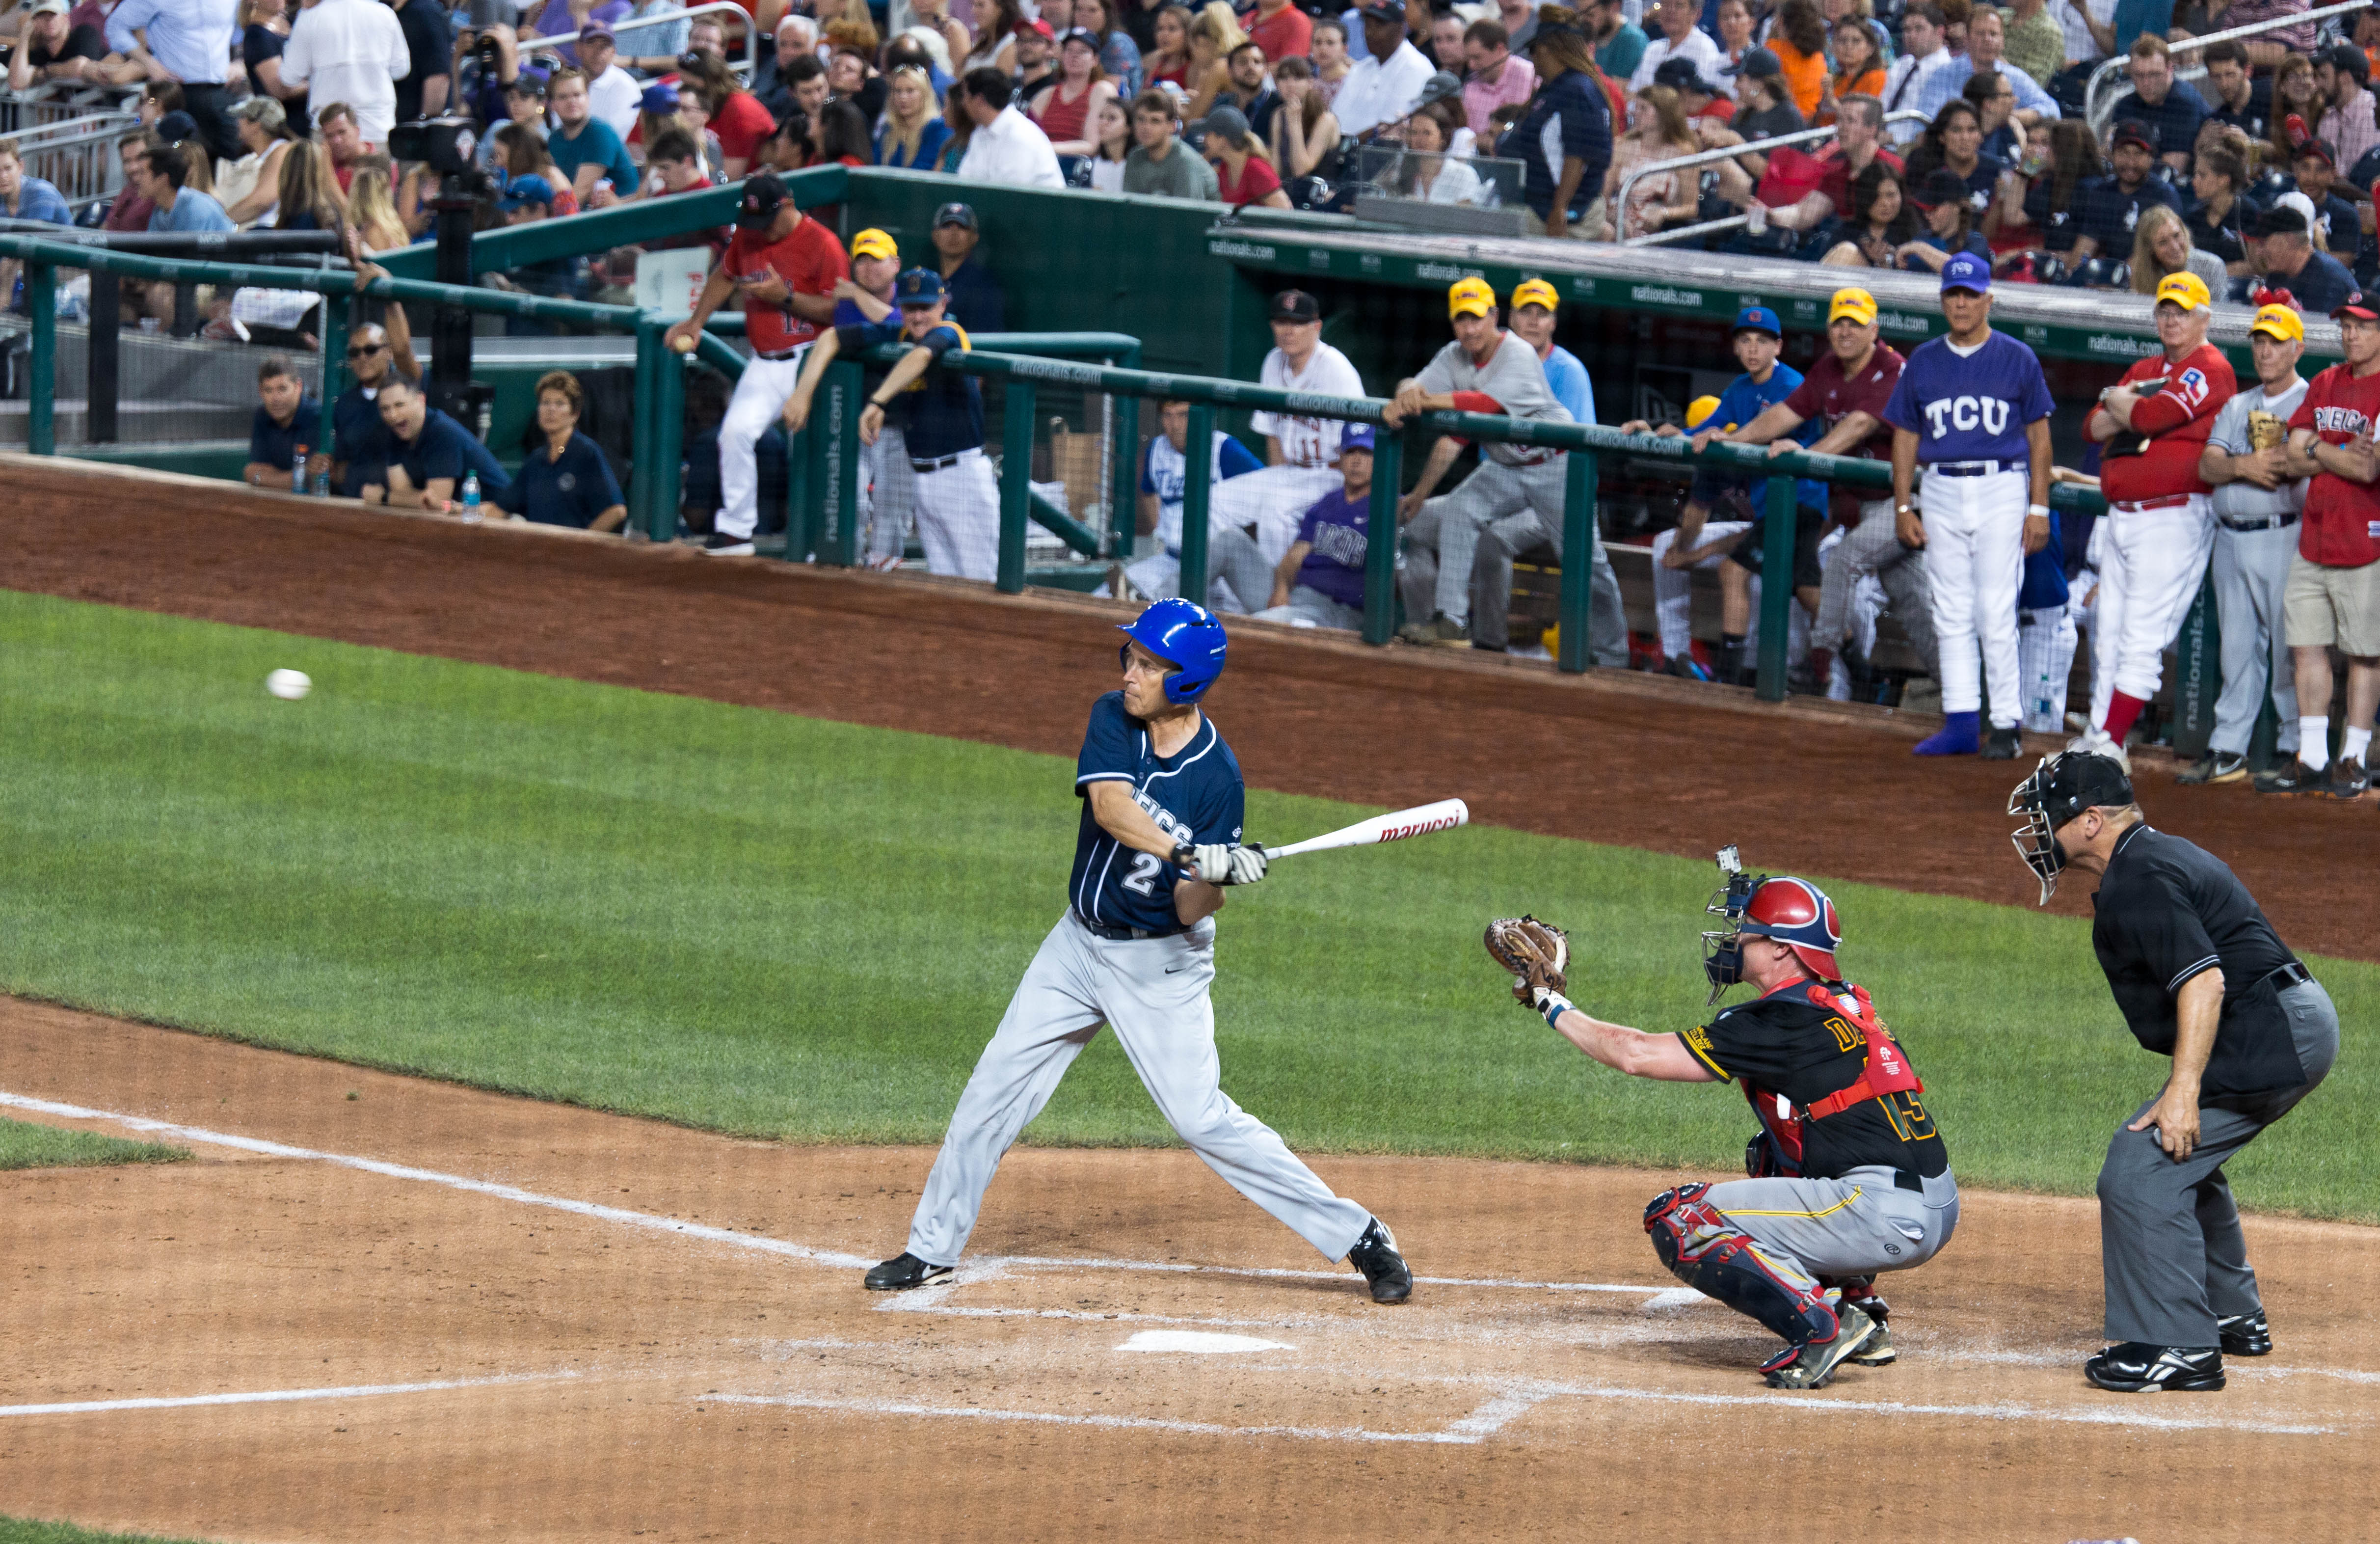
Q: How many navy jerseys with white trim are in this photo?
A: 1